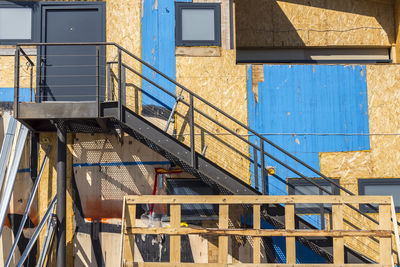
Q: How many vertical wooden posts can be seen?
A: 7